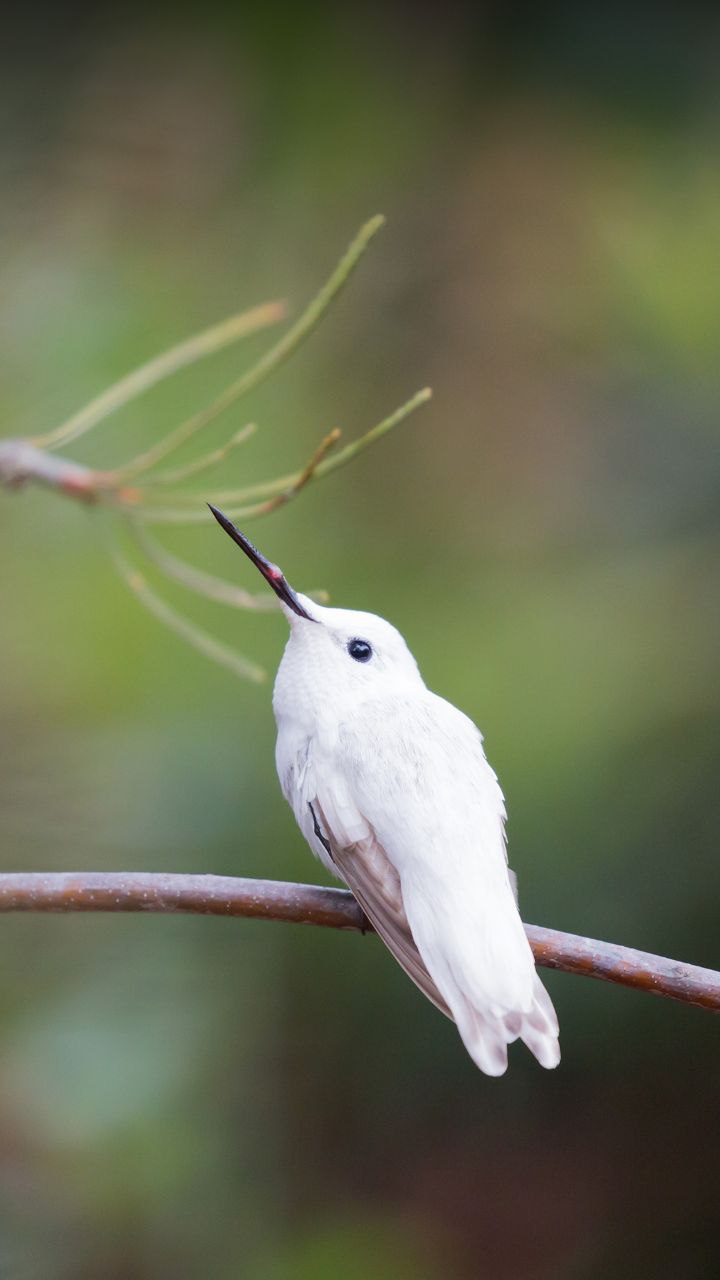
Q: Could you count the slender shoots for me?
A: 7